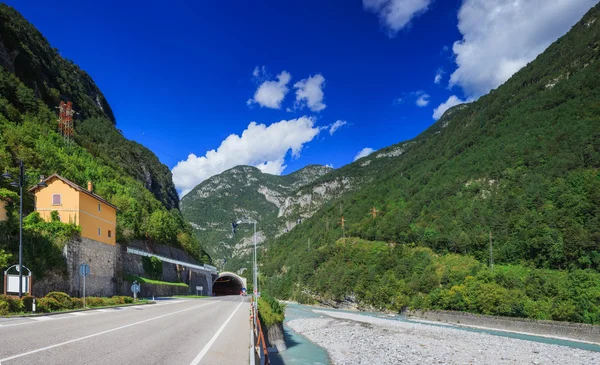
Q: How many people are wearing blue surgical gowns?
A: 0